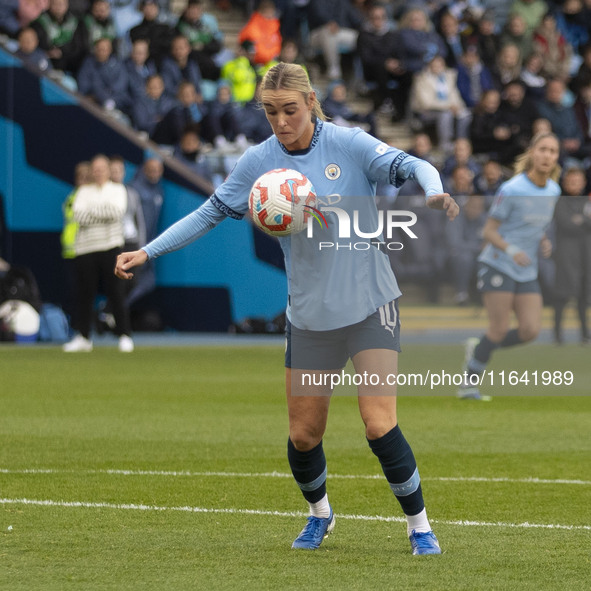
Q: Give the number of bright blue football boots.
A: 2